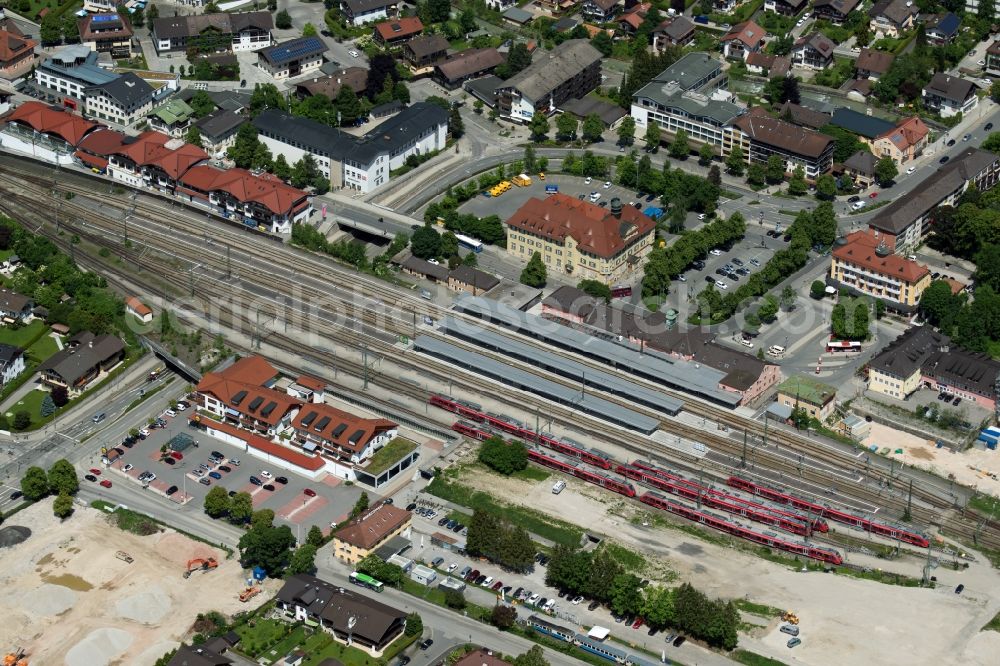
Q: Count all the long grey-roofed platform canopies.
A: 3